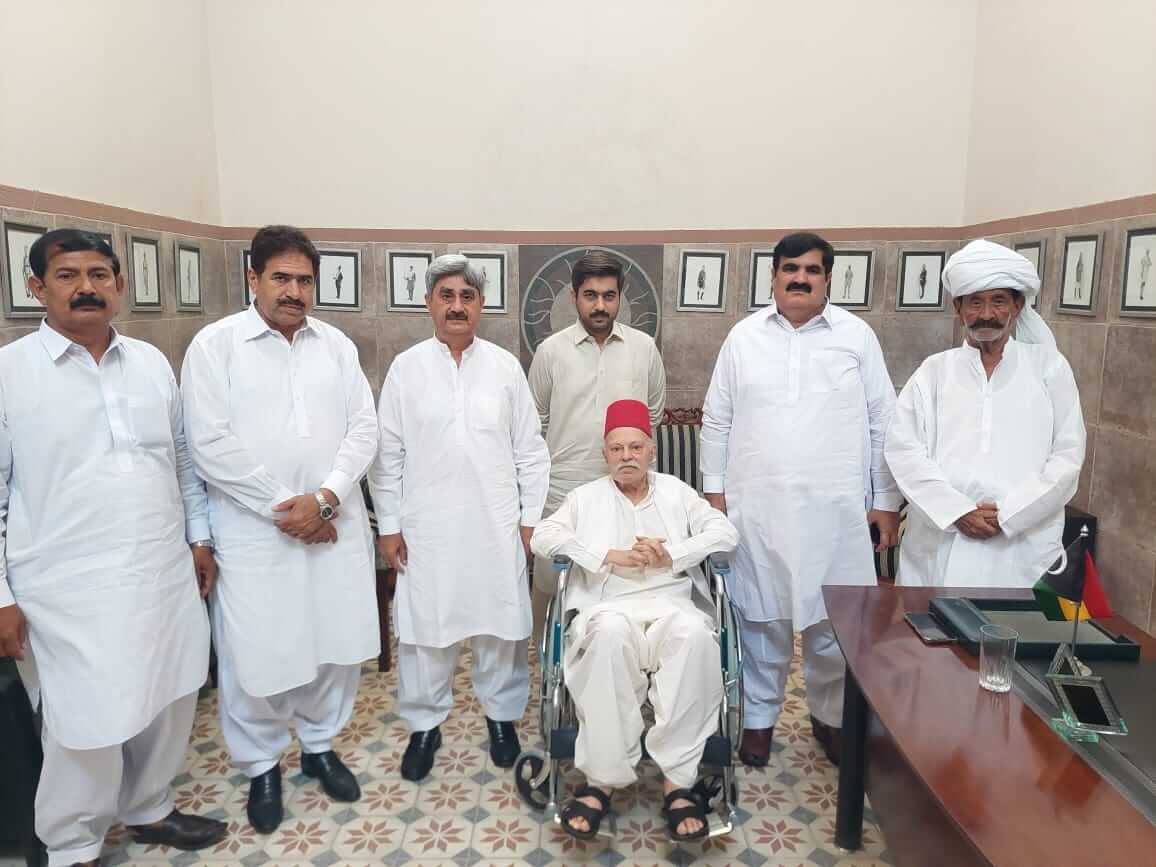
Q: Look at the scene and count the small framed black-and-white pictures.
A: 15